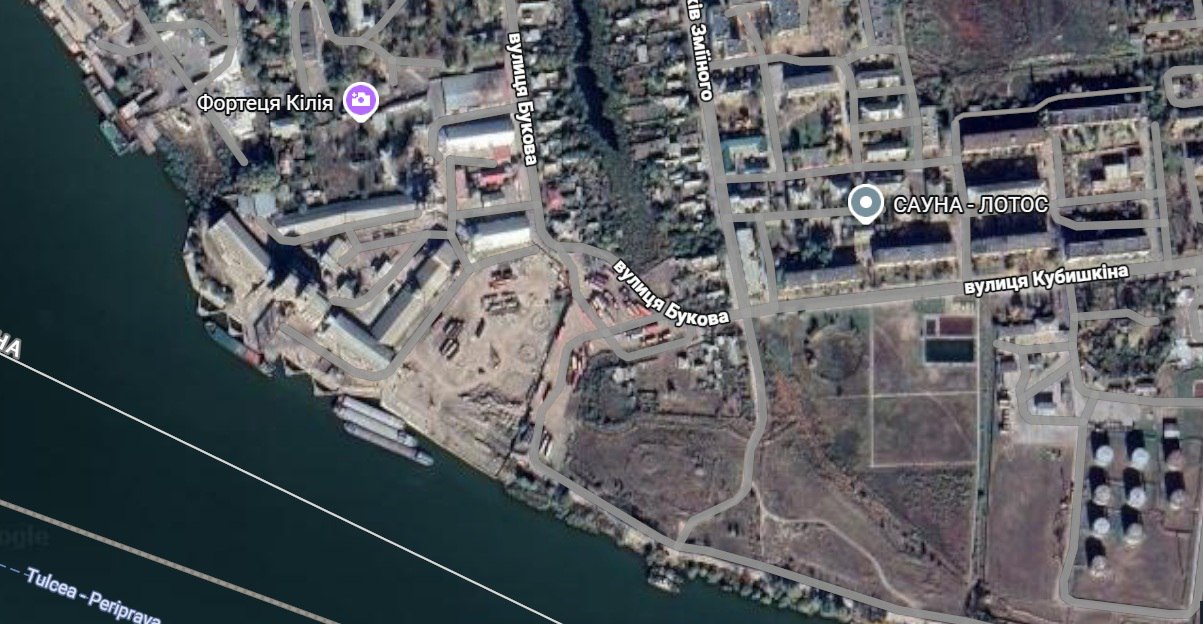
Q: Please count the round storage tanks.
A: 9